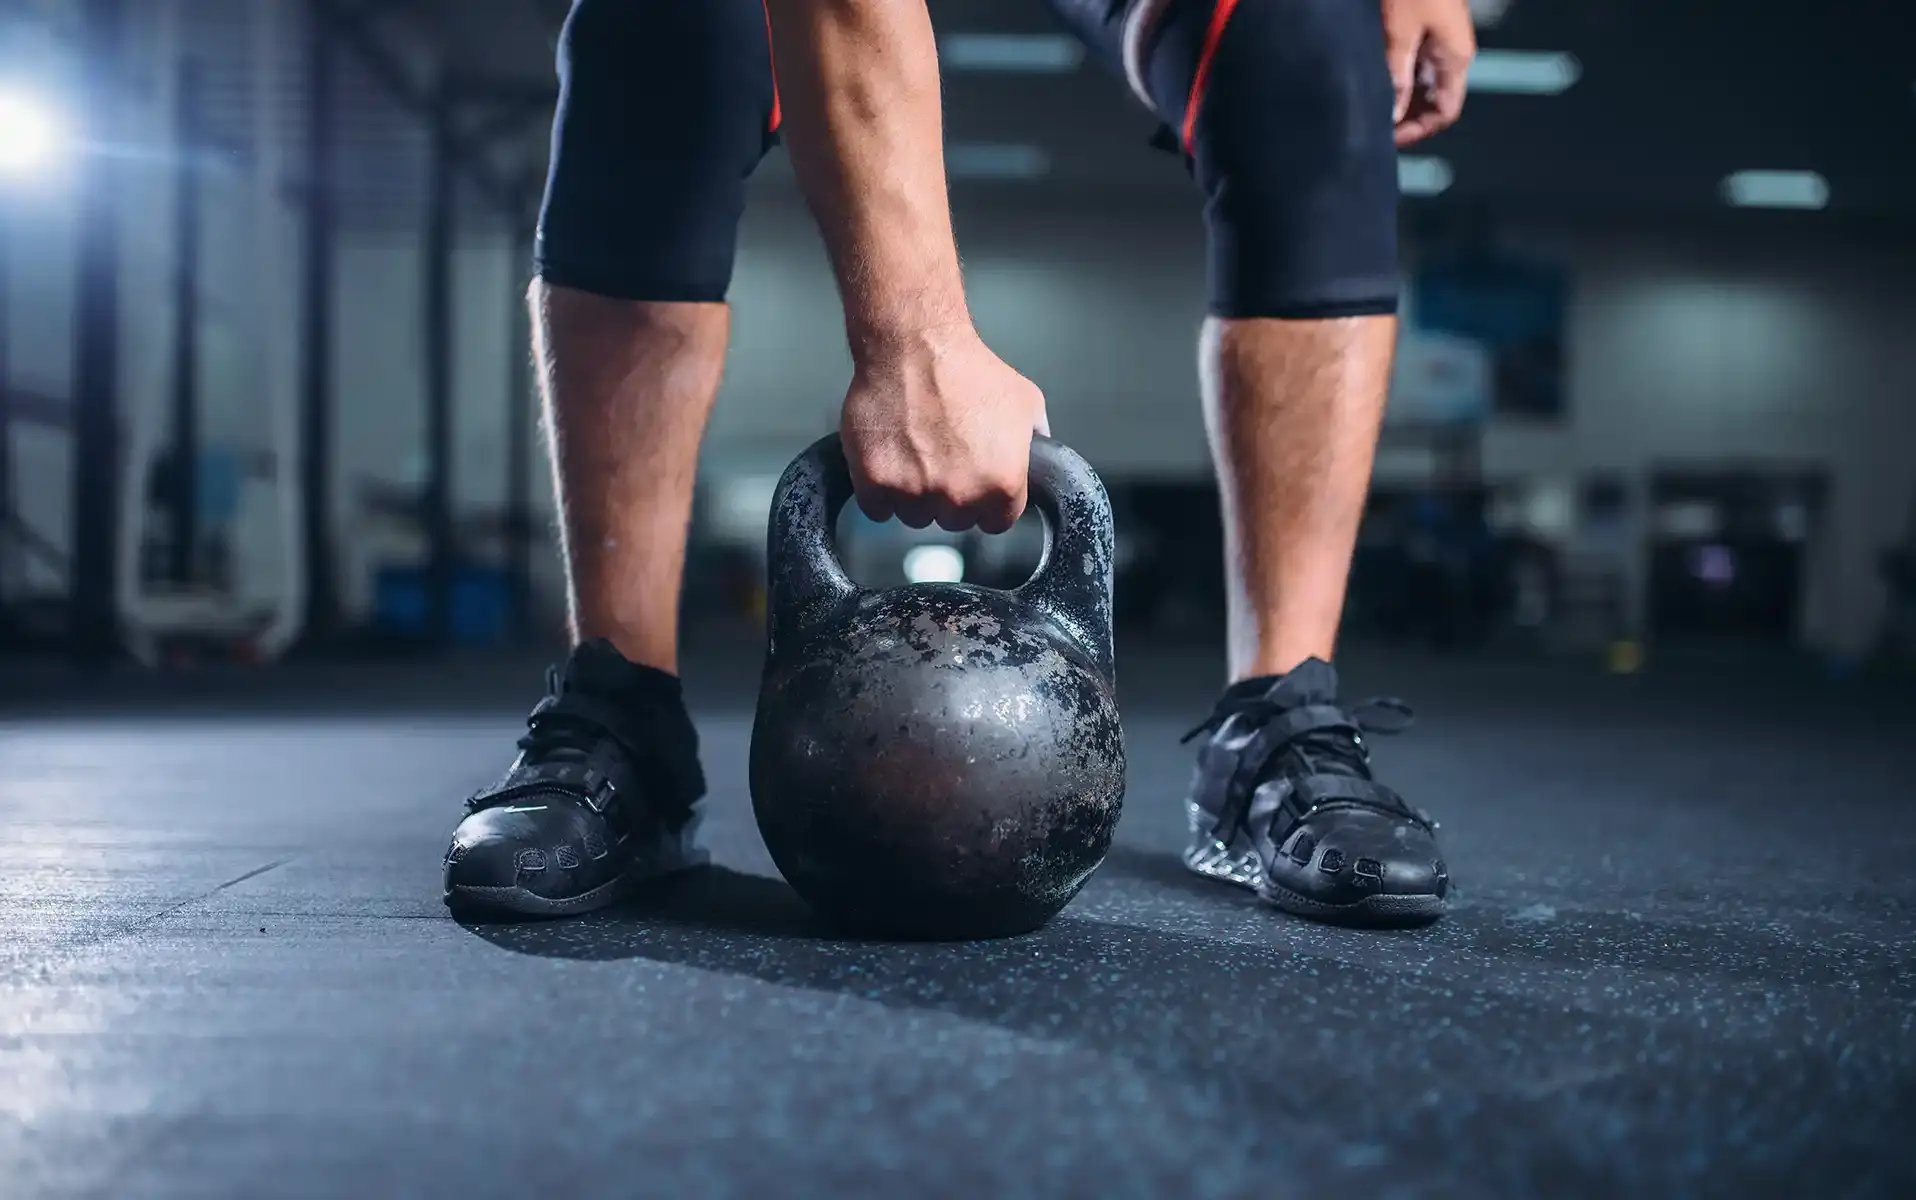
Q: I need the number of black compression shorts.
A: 1